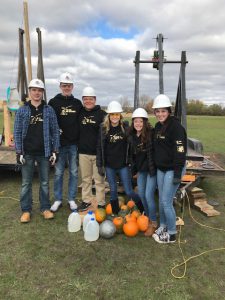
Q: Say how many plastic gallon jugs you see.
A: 3